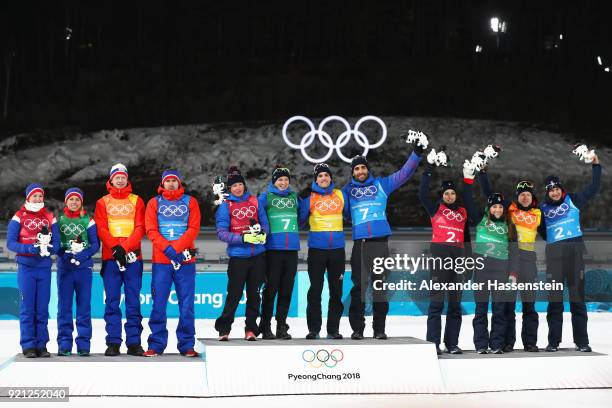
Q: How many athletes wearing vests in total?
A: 12